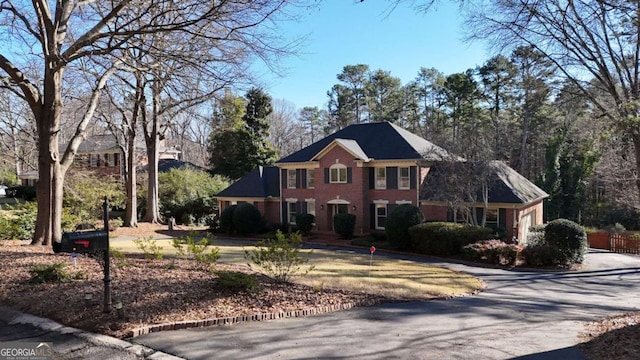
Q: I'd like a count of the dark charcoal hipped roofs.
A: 3